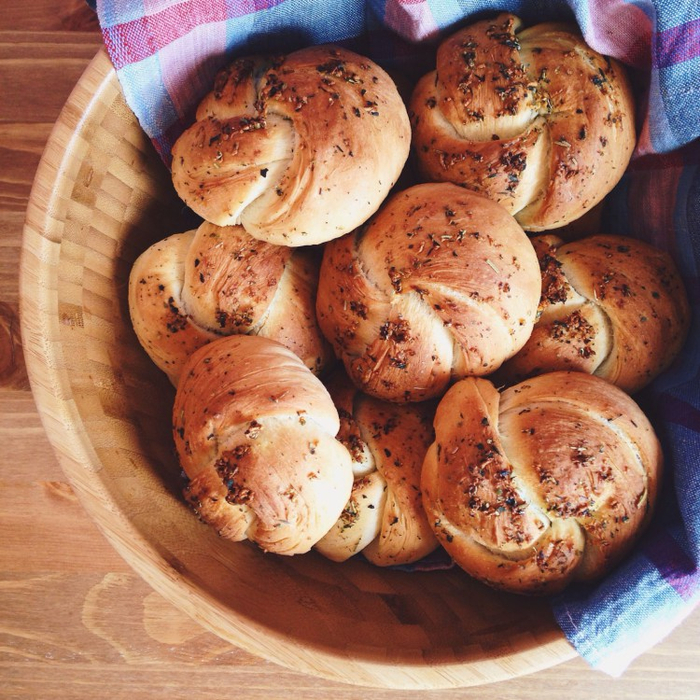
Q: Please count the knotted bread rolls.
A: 8